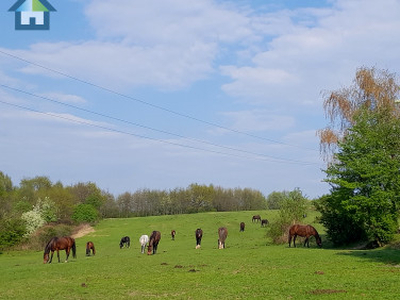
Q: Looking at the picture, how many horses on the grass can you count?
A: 12